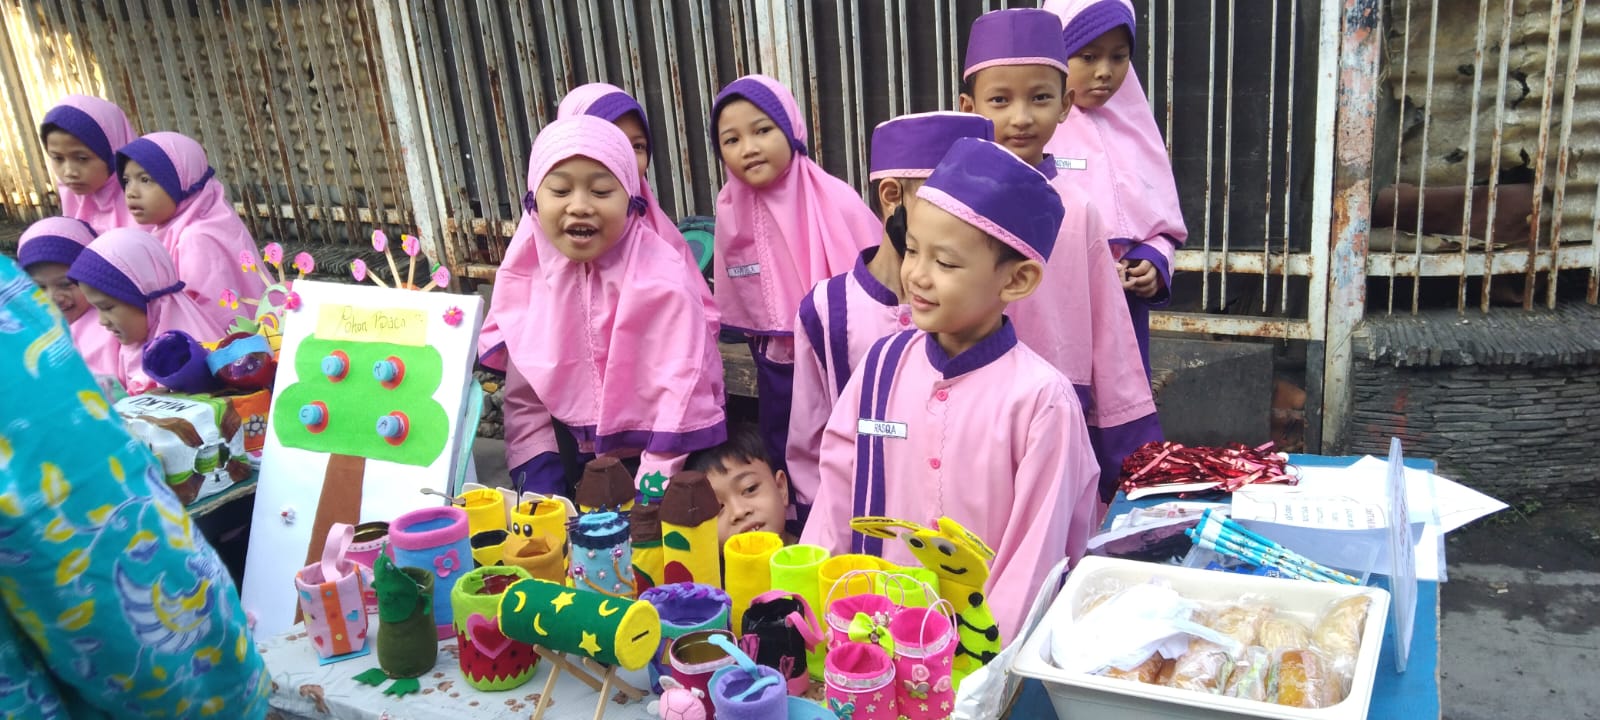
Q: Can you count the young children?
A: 12